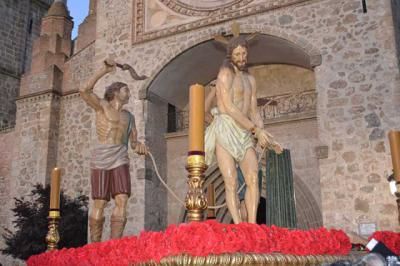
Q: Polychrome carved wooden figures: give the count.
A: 2